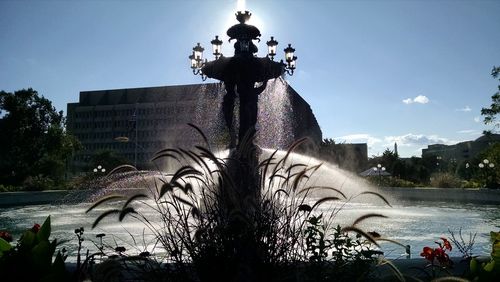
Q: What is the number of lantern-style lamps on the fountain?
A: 6